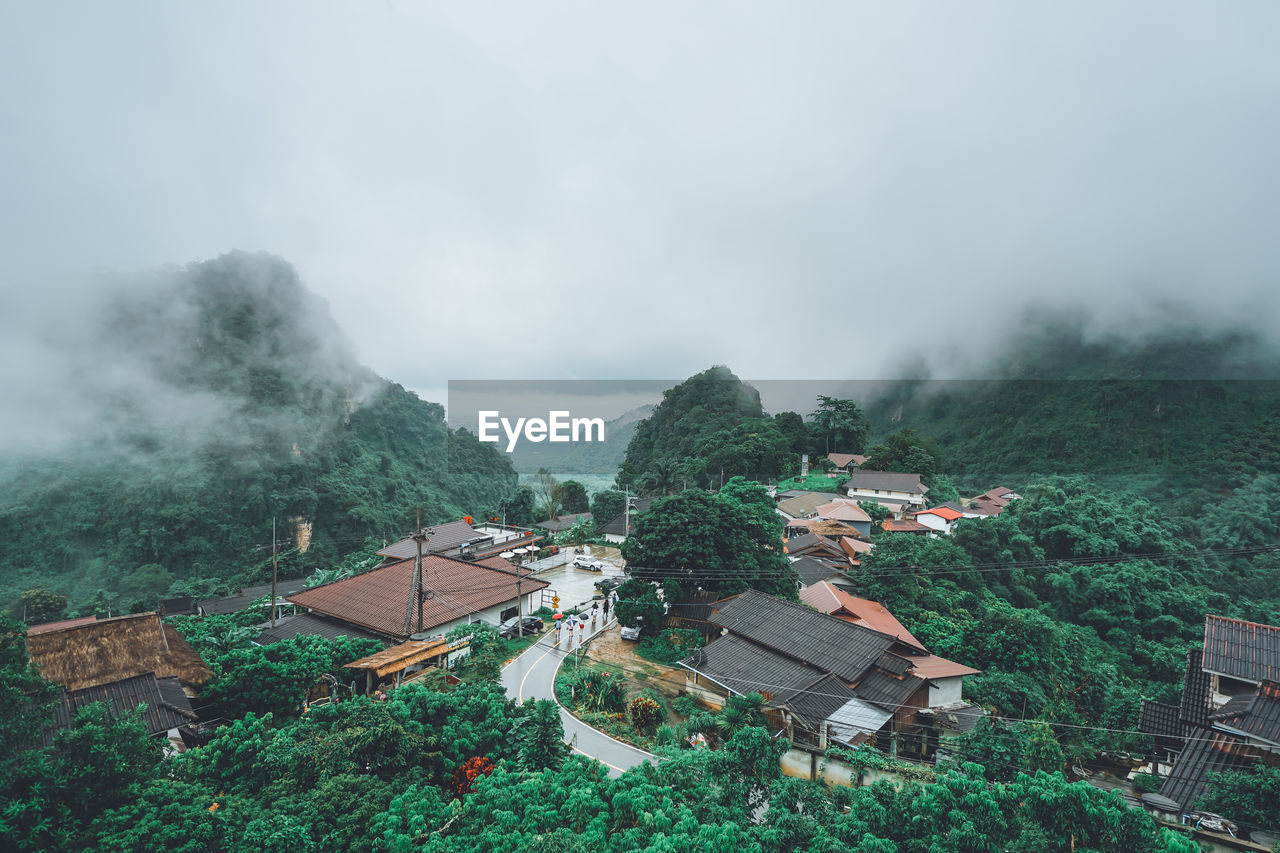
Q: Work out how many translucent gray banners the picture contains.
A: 1